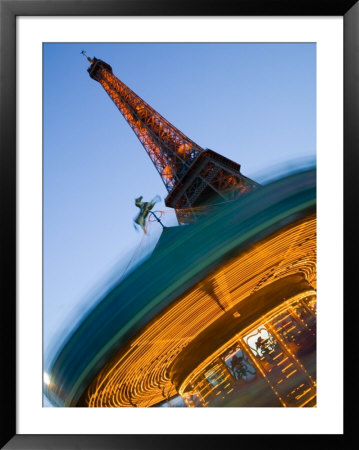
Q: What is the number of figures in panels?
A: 2